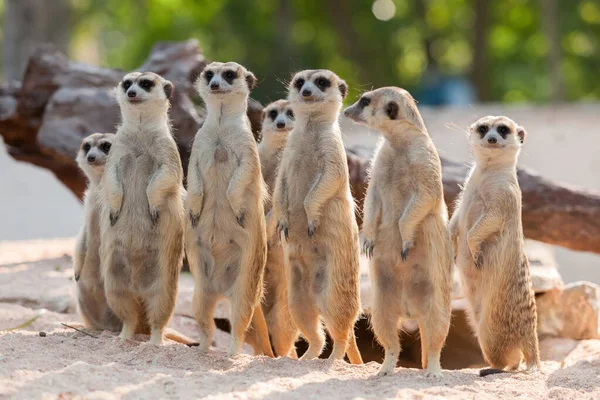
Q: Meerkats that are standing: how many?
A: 7